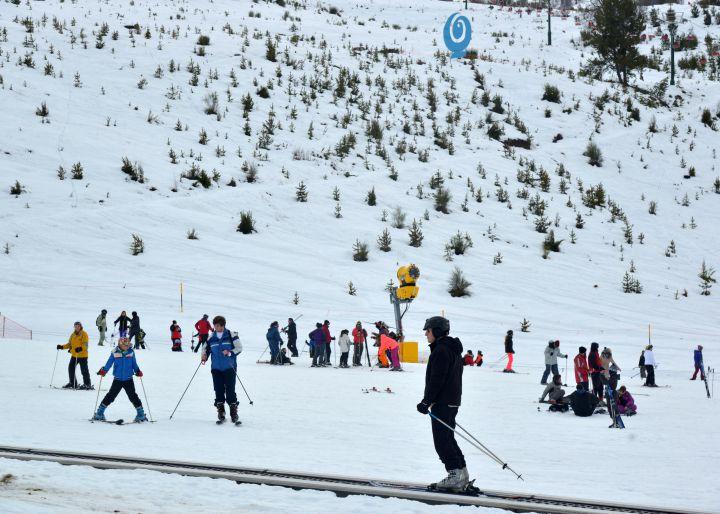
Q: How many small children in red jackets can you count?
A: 2